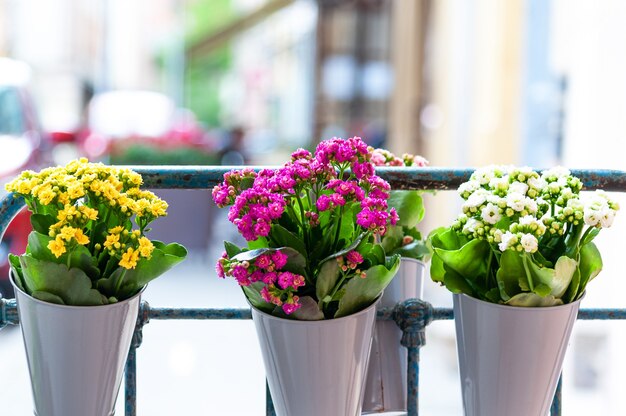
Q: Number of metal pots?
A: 4